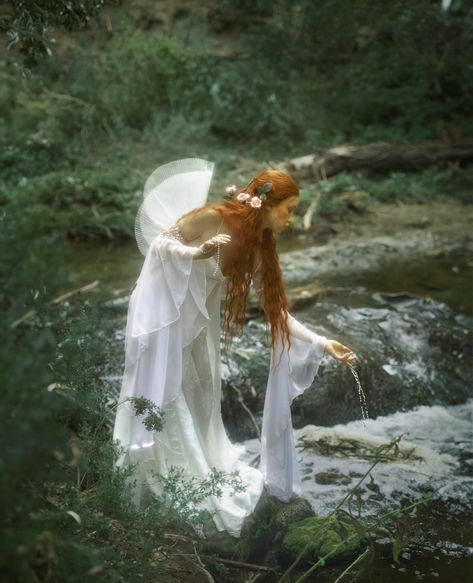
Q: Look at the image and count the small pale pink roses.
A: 3